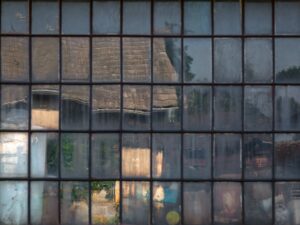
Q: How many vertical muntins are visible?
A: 9